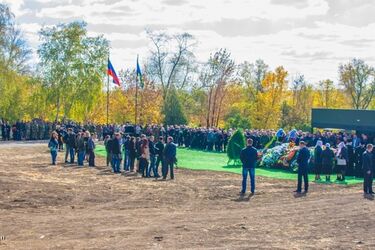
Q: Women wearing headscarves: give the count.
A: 3